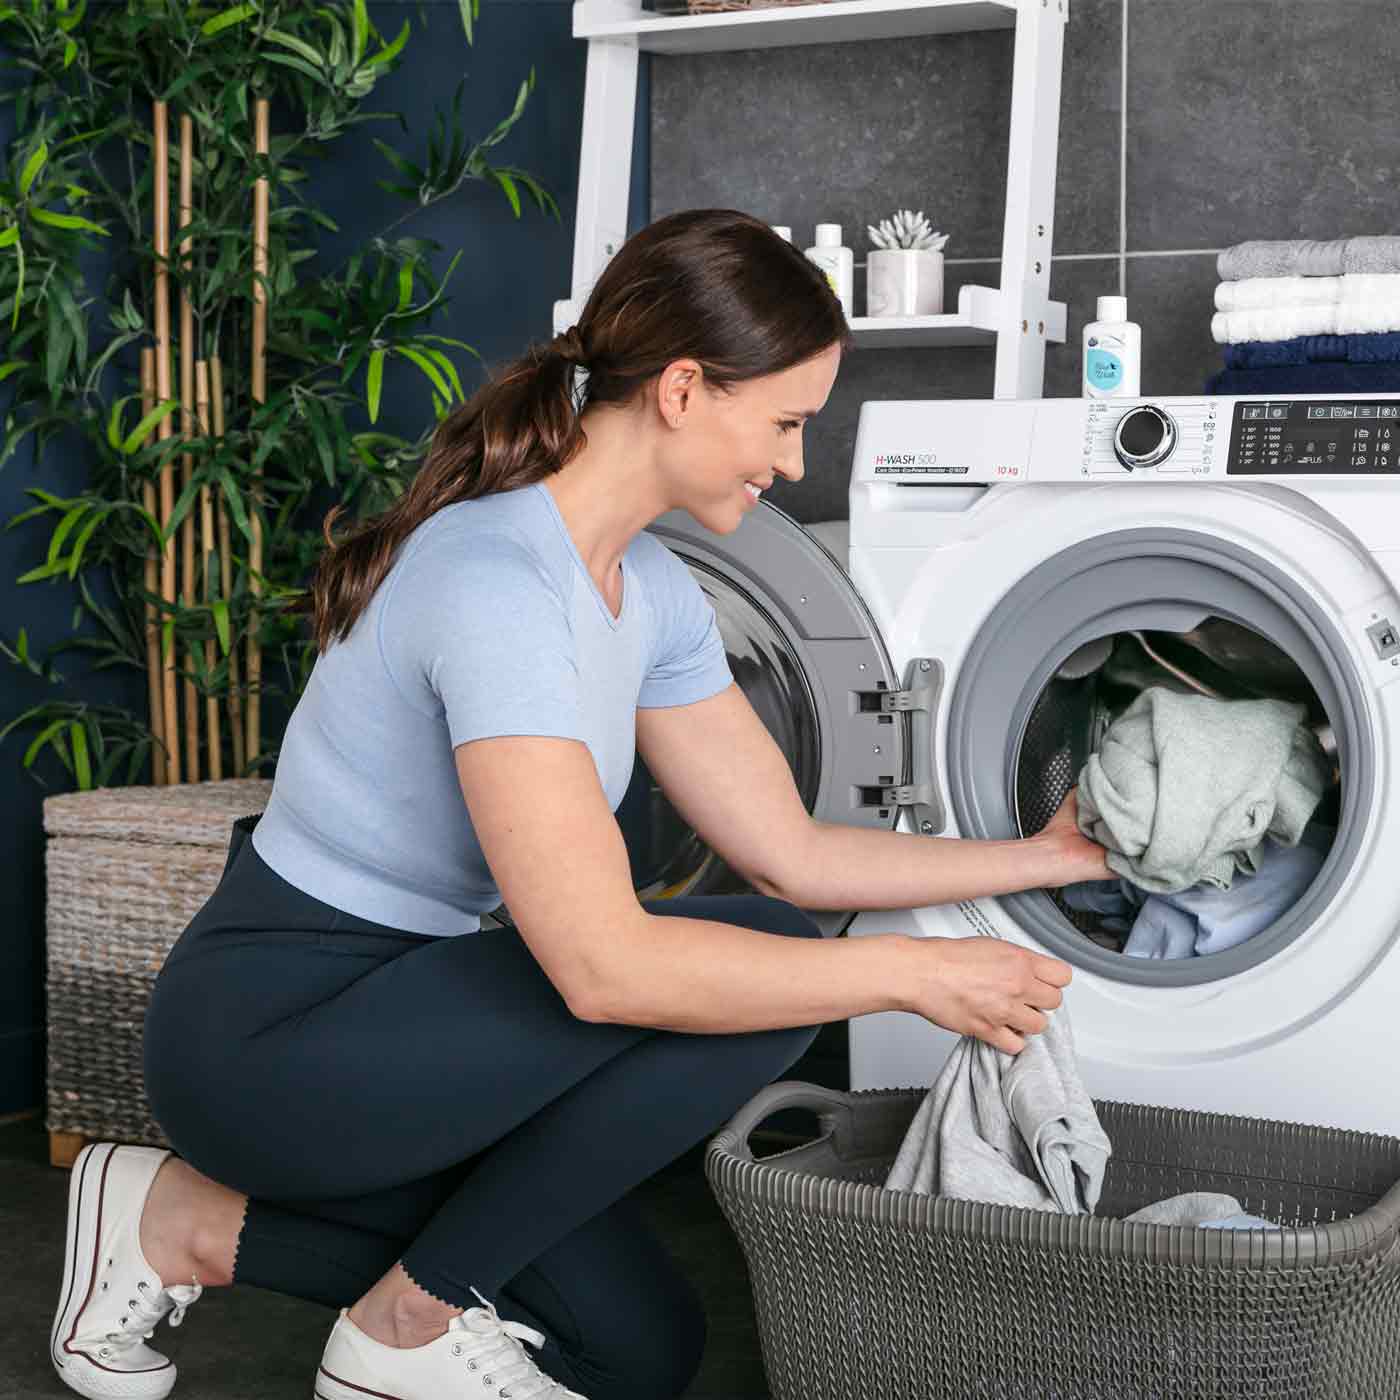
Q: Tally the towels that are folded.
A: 5